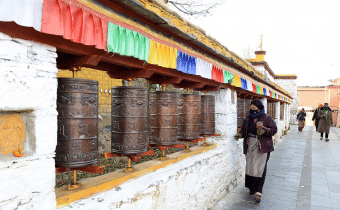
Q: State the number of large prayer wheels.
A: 5